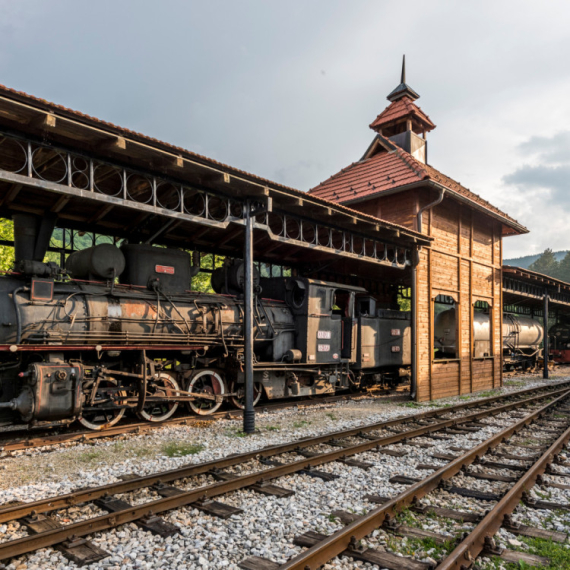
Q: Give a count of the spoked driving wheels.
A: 4